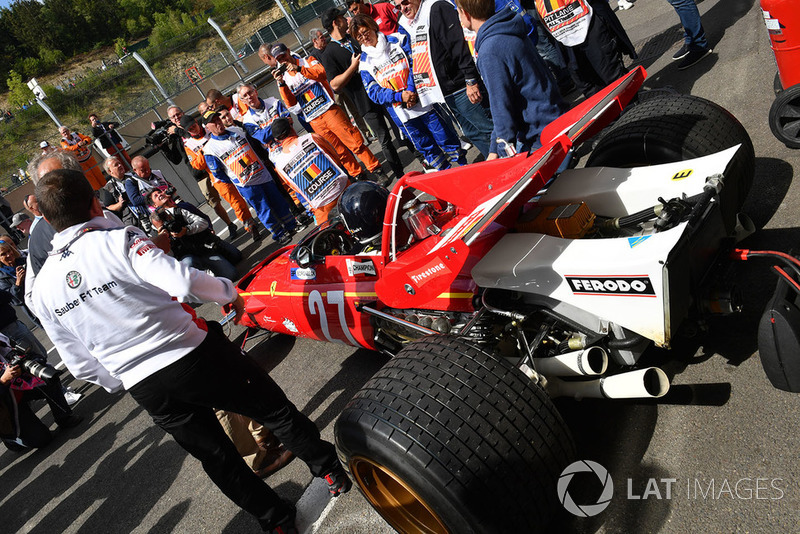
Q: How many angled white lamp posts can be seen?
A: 4